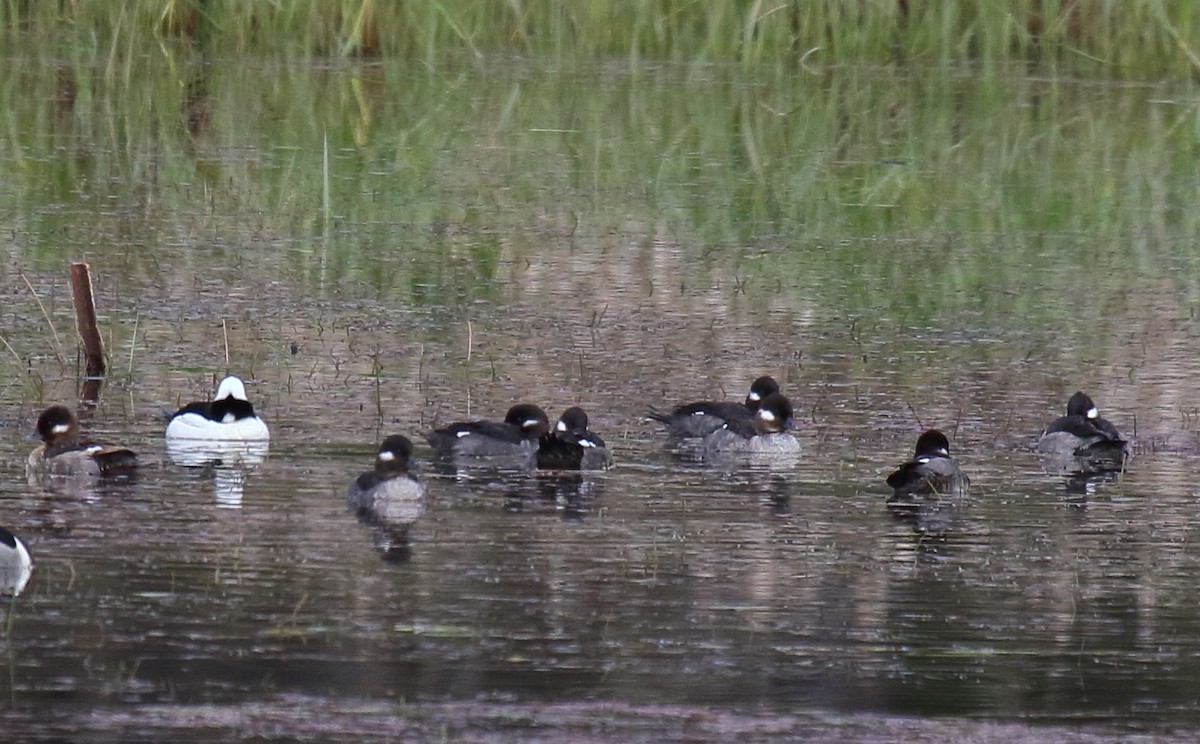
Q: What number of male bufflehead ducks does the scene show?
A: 2